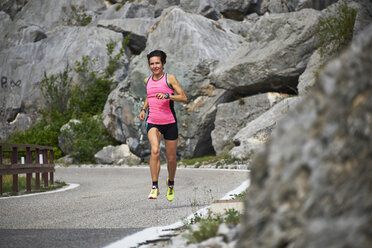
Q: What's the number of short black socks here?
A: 2